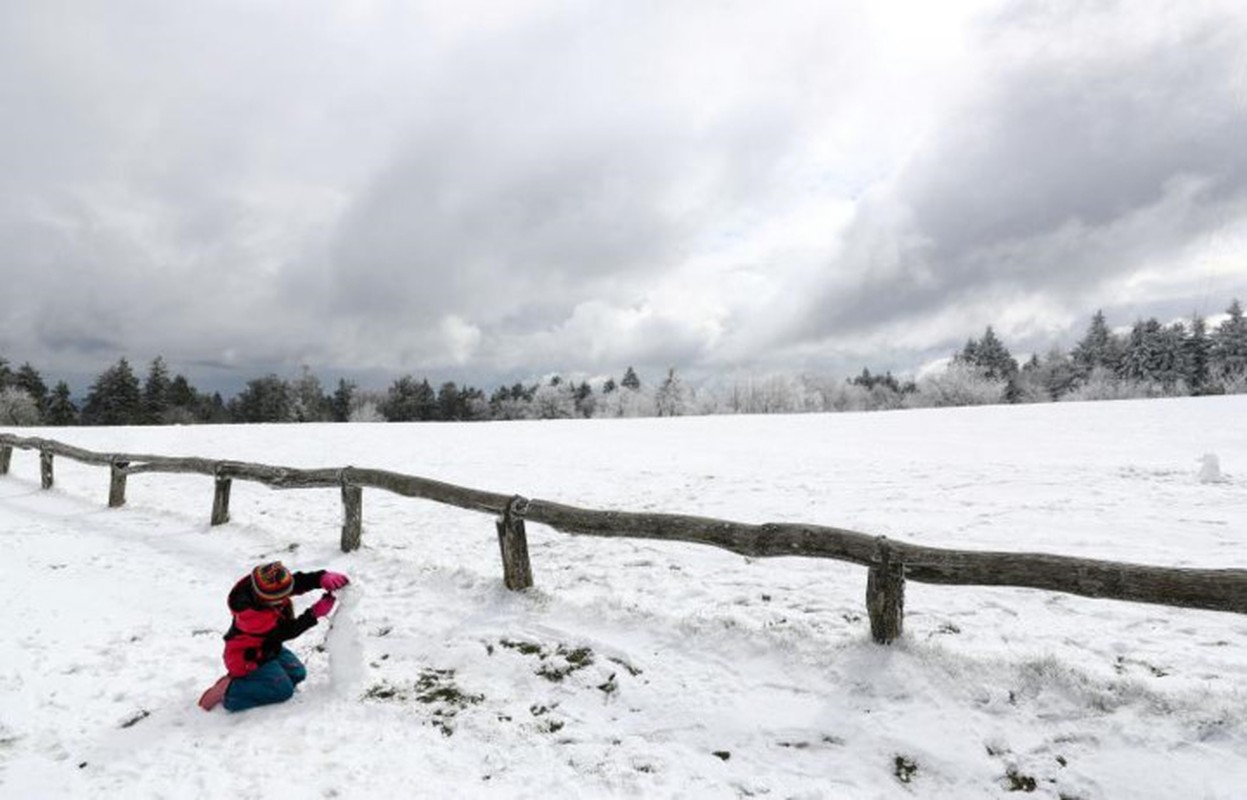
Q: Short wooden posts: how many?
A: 7